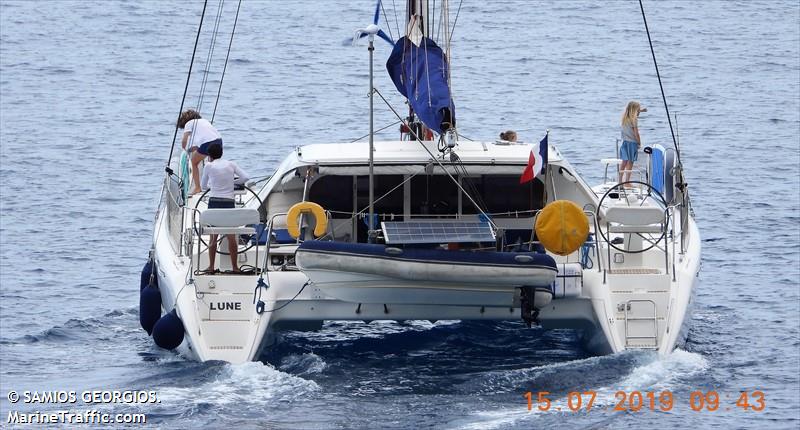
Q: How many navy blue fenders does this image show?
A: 3